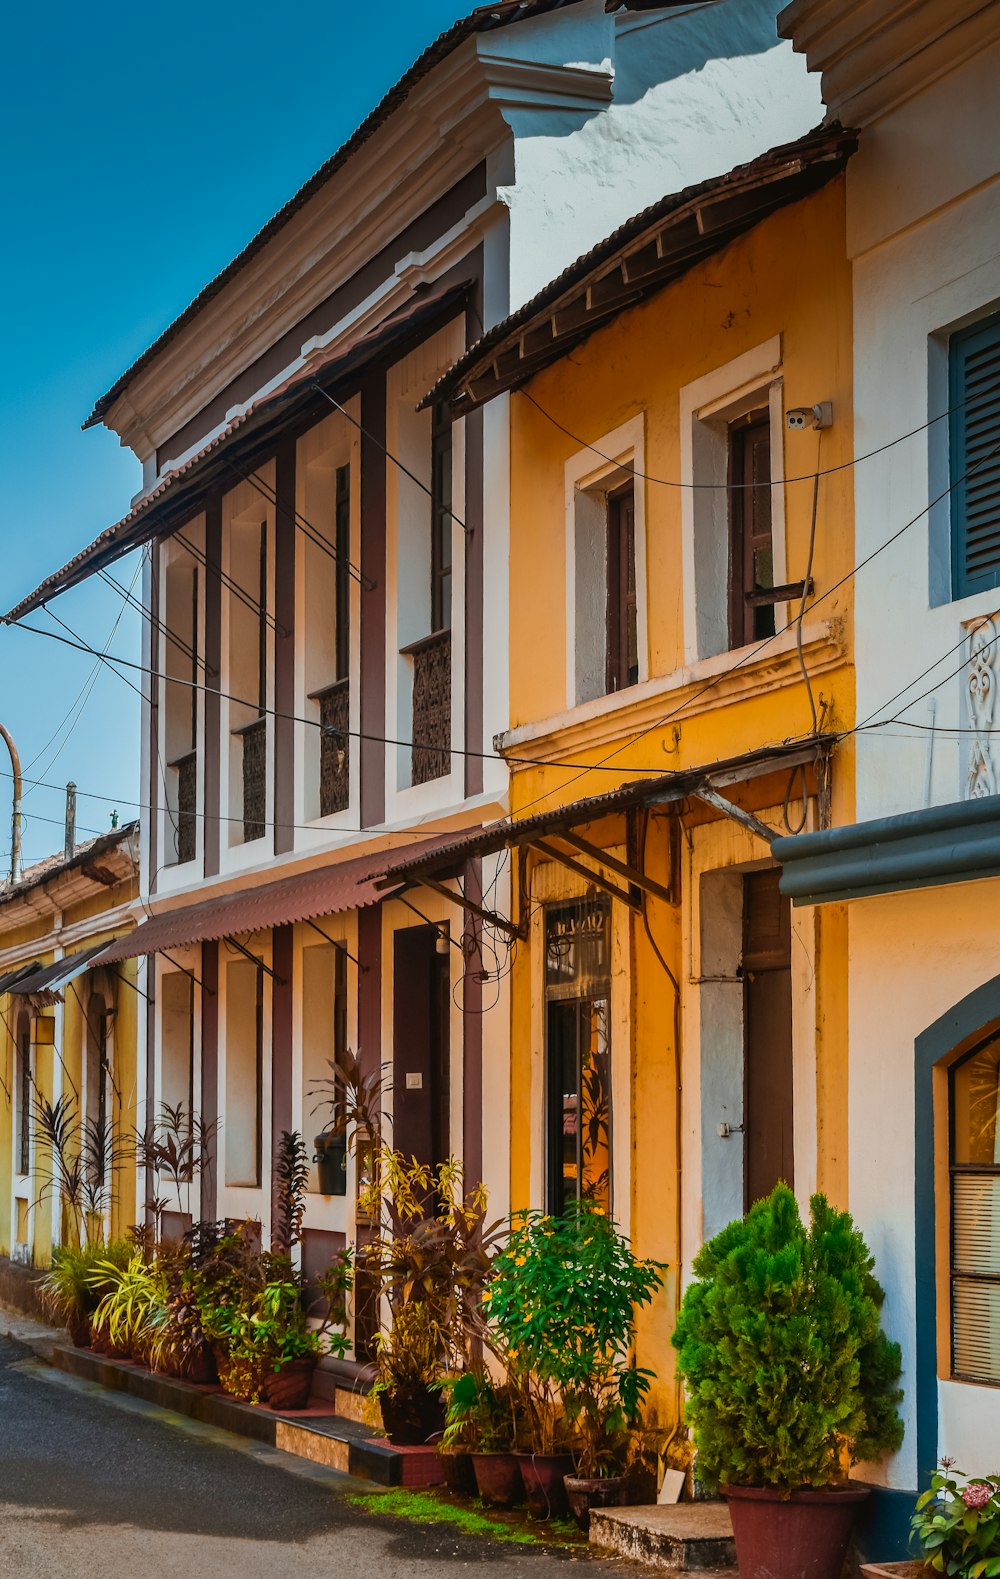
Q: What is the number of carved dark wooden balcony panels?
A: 4